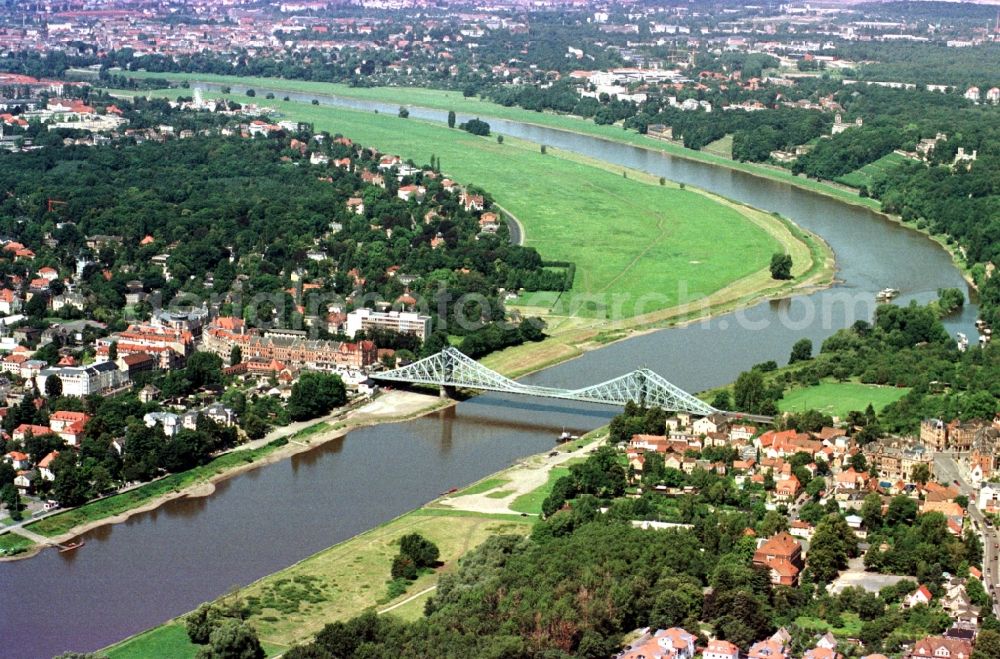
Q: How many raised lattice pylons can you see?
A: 2